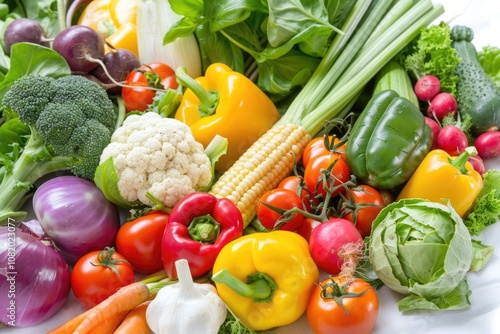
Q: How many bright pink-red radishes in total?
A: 7